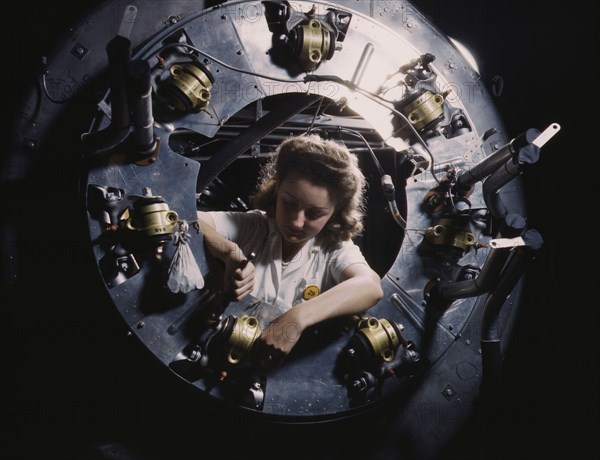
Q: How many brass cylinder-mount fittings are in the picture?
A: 7